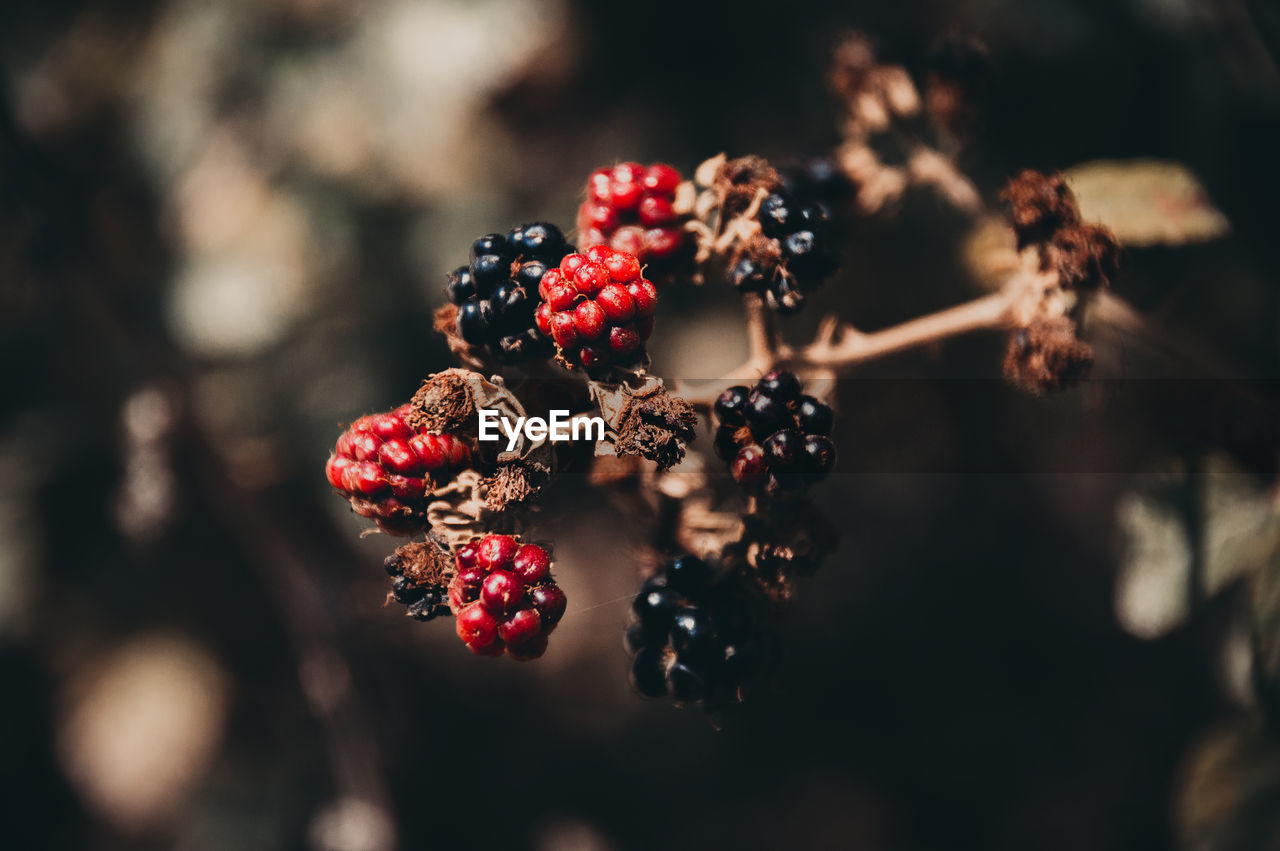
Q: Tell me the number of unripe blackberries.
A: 4